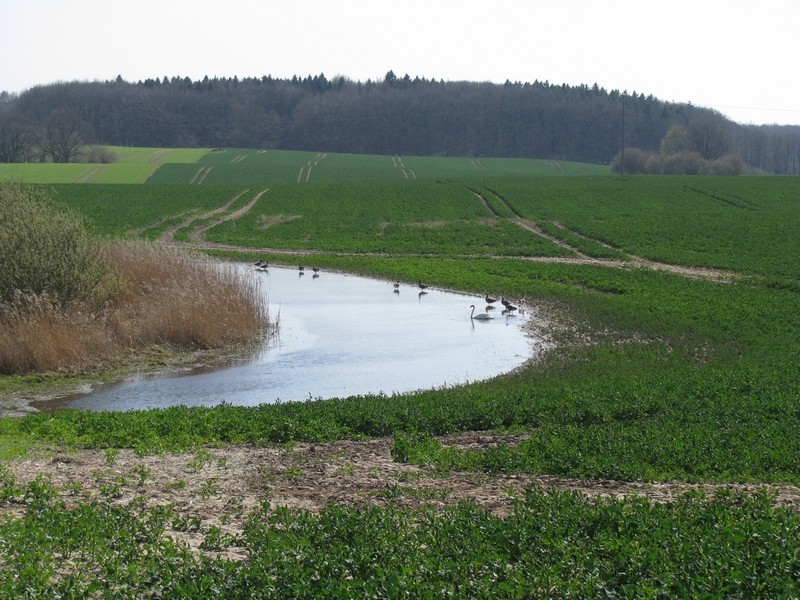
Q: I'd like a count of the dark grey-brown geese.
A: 9